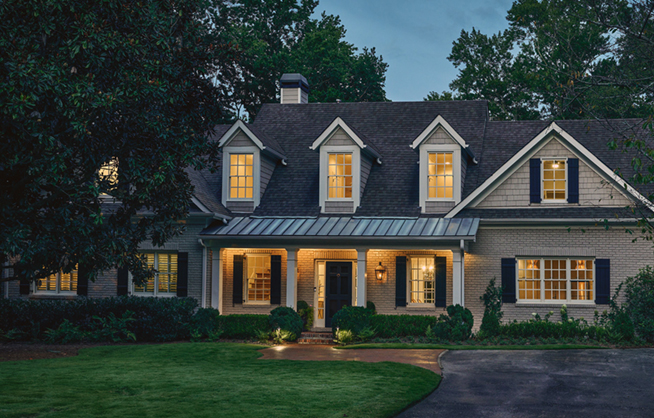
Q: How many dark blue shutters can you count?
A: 12